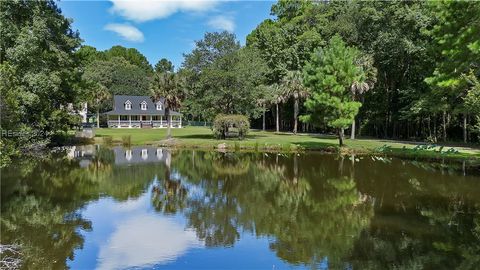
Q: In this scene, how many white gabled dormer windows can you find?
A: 3